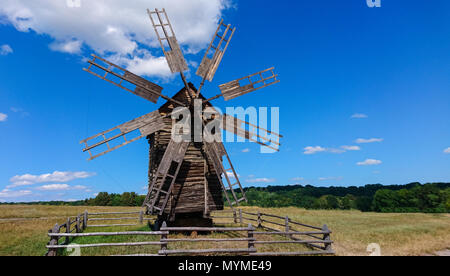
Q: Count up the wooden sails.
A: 8